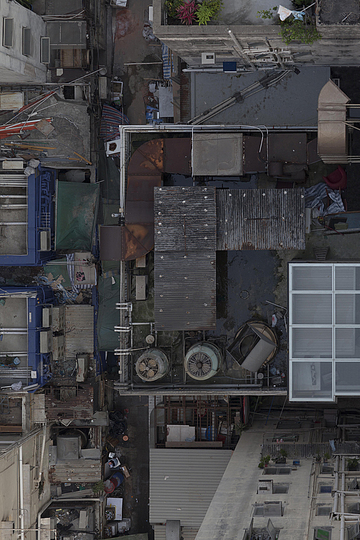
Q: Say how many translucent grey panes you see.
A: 8